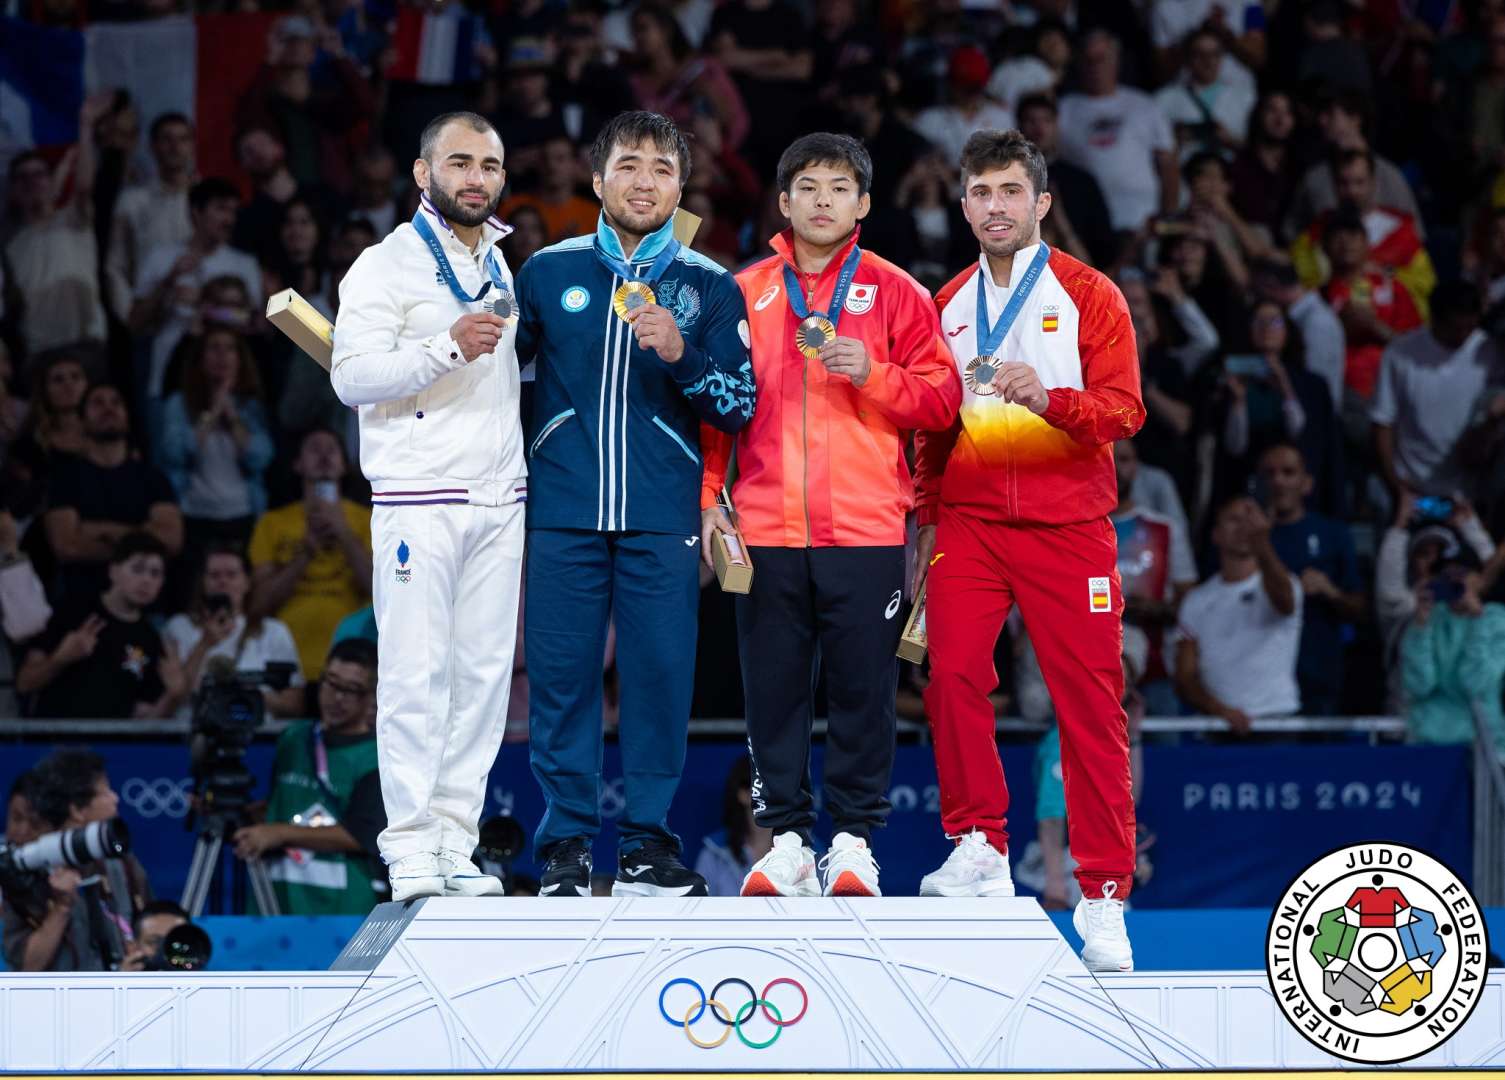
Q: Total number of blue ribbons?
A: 4